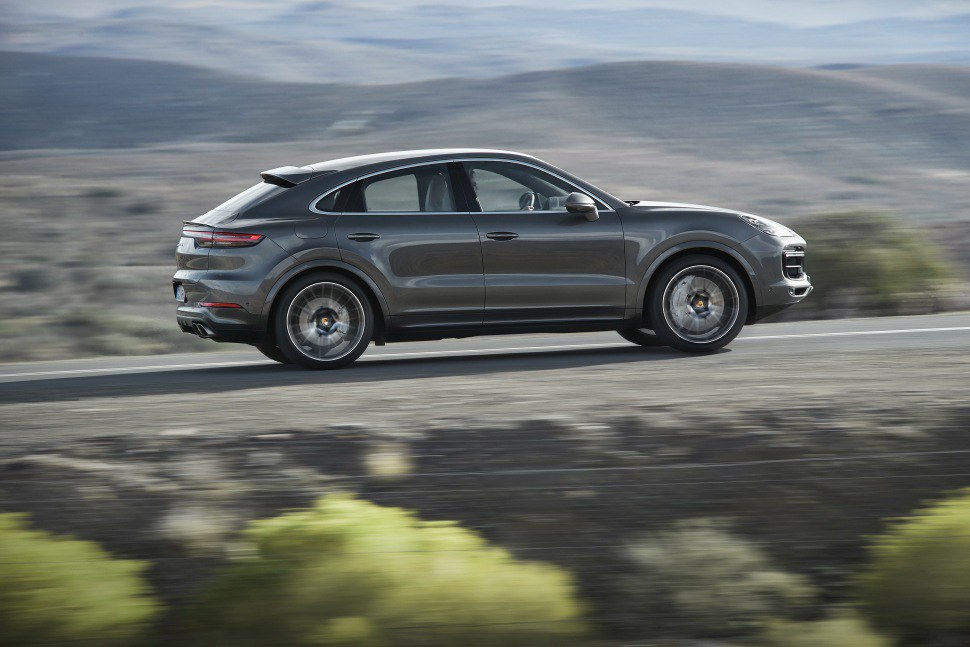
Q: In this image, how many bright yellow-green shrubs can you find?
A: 3